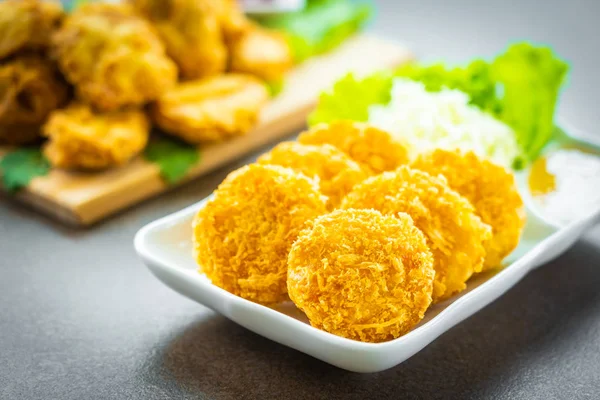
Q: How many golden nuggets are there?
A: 6